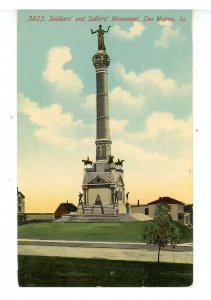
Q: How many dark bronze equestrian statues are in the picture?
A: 3